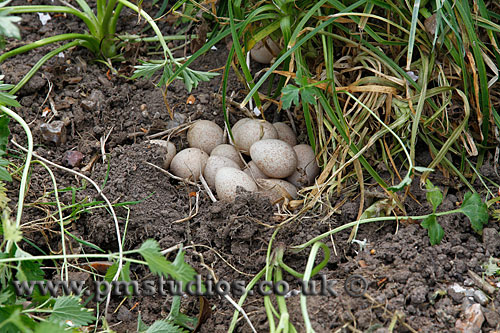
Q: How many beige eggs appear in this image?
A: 13